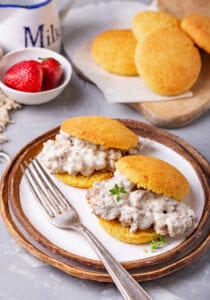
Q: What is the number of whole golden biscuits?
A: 4